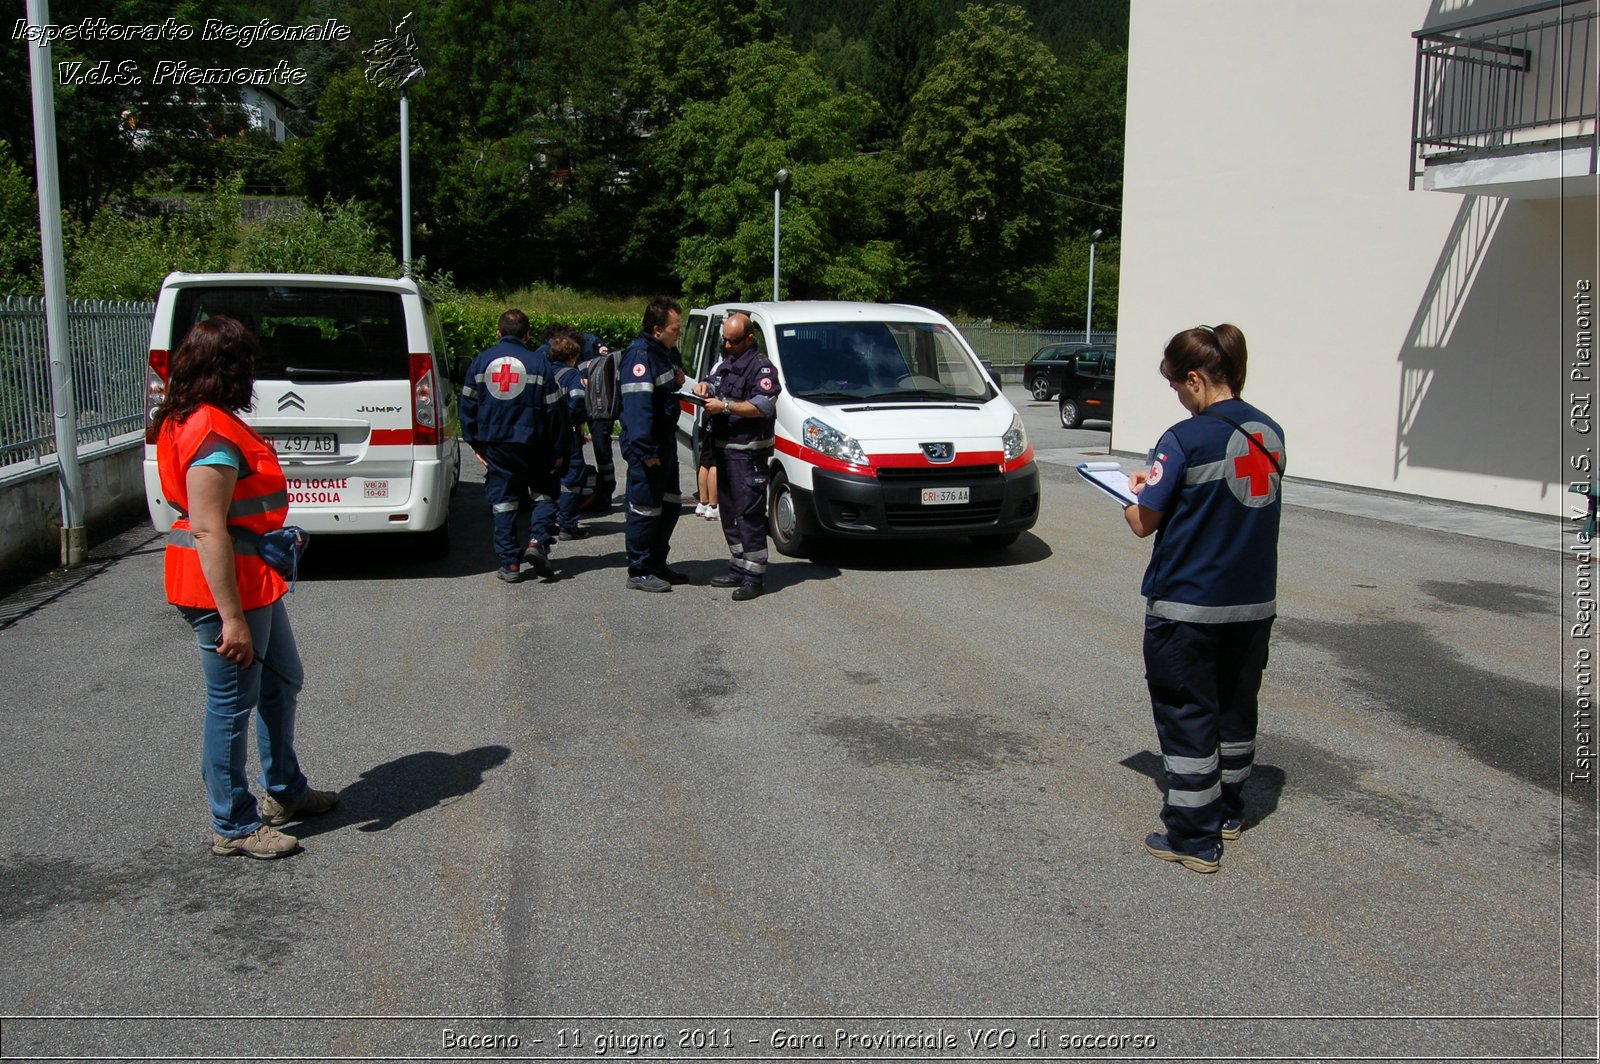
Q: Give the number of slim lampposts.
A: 4